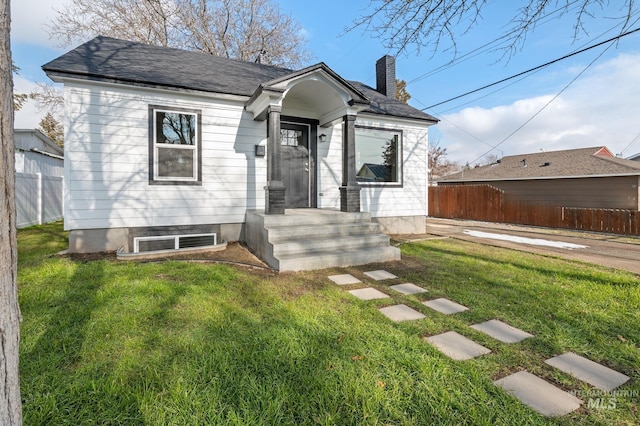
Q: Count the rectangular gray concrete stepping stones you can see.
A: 10